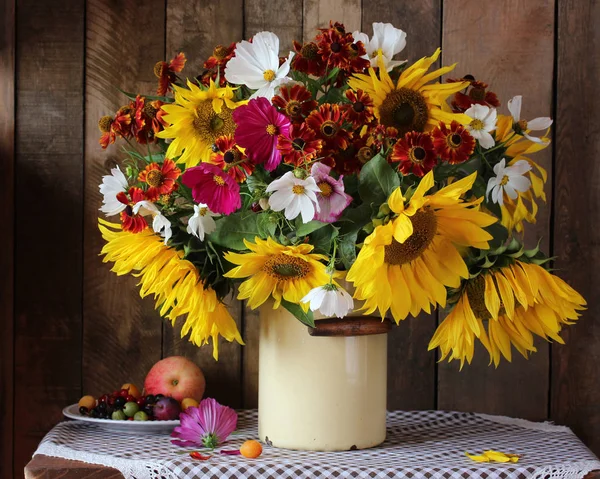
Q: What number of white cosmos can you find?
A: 10